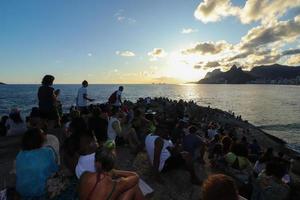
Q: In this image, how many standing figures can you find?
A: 3